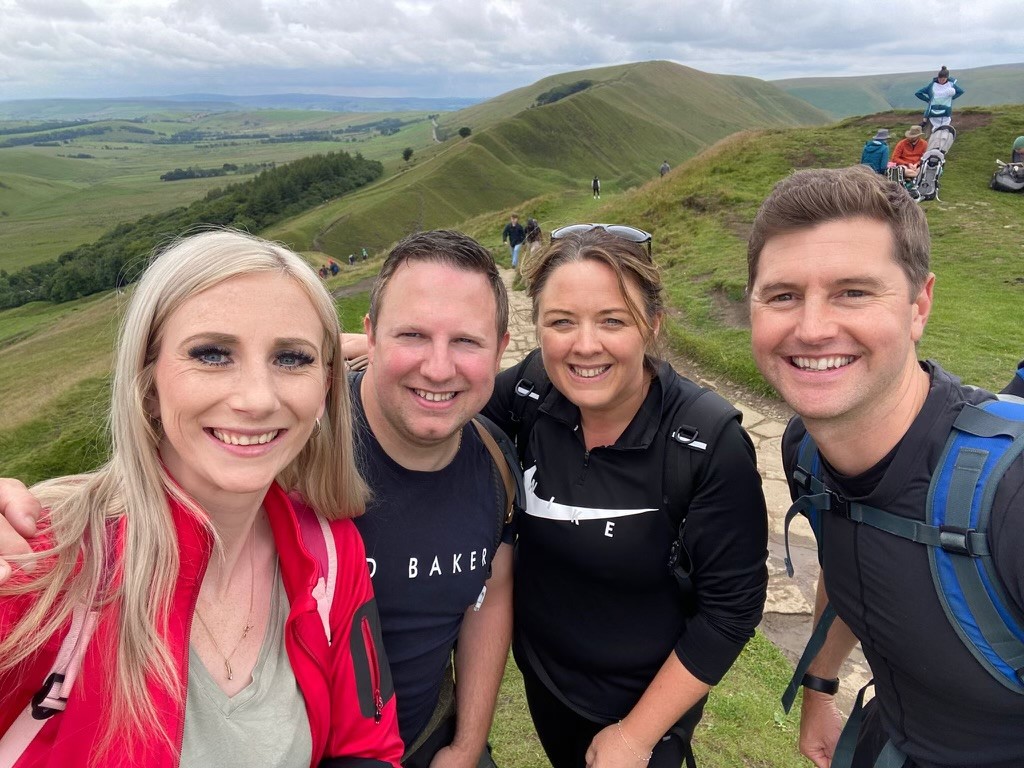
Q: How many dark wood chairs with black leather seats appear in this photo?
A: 0